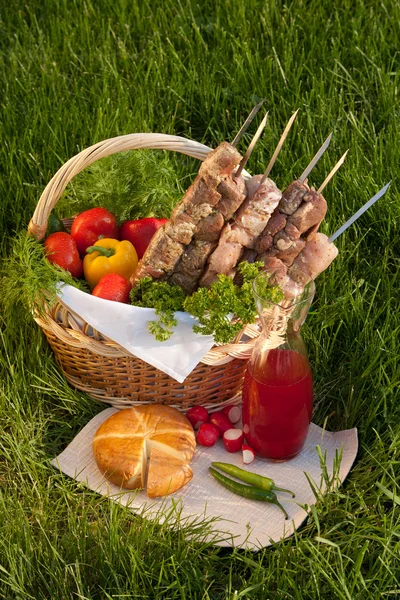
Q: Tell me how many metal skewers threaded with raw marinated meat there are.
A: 6